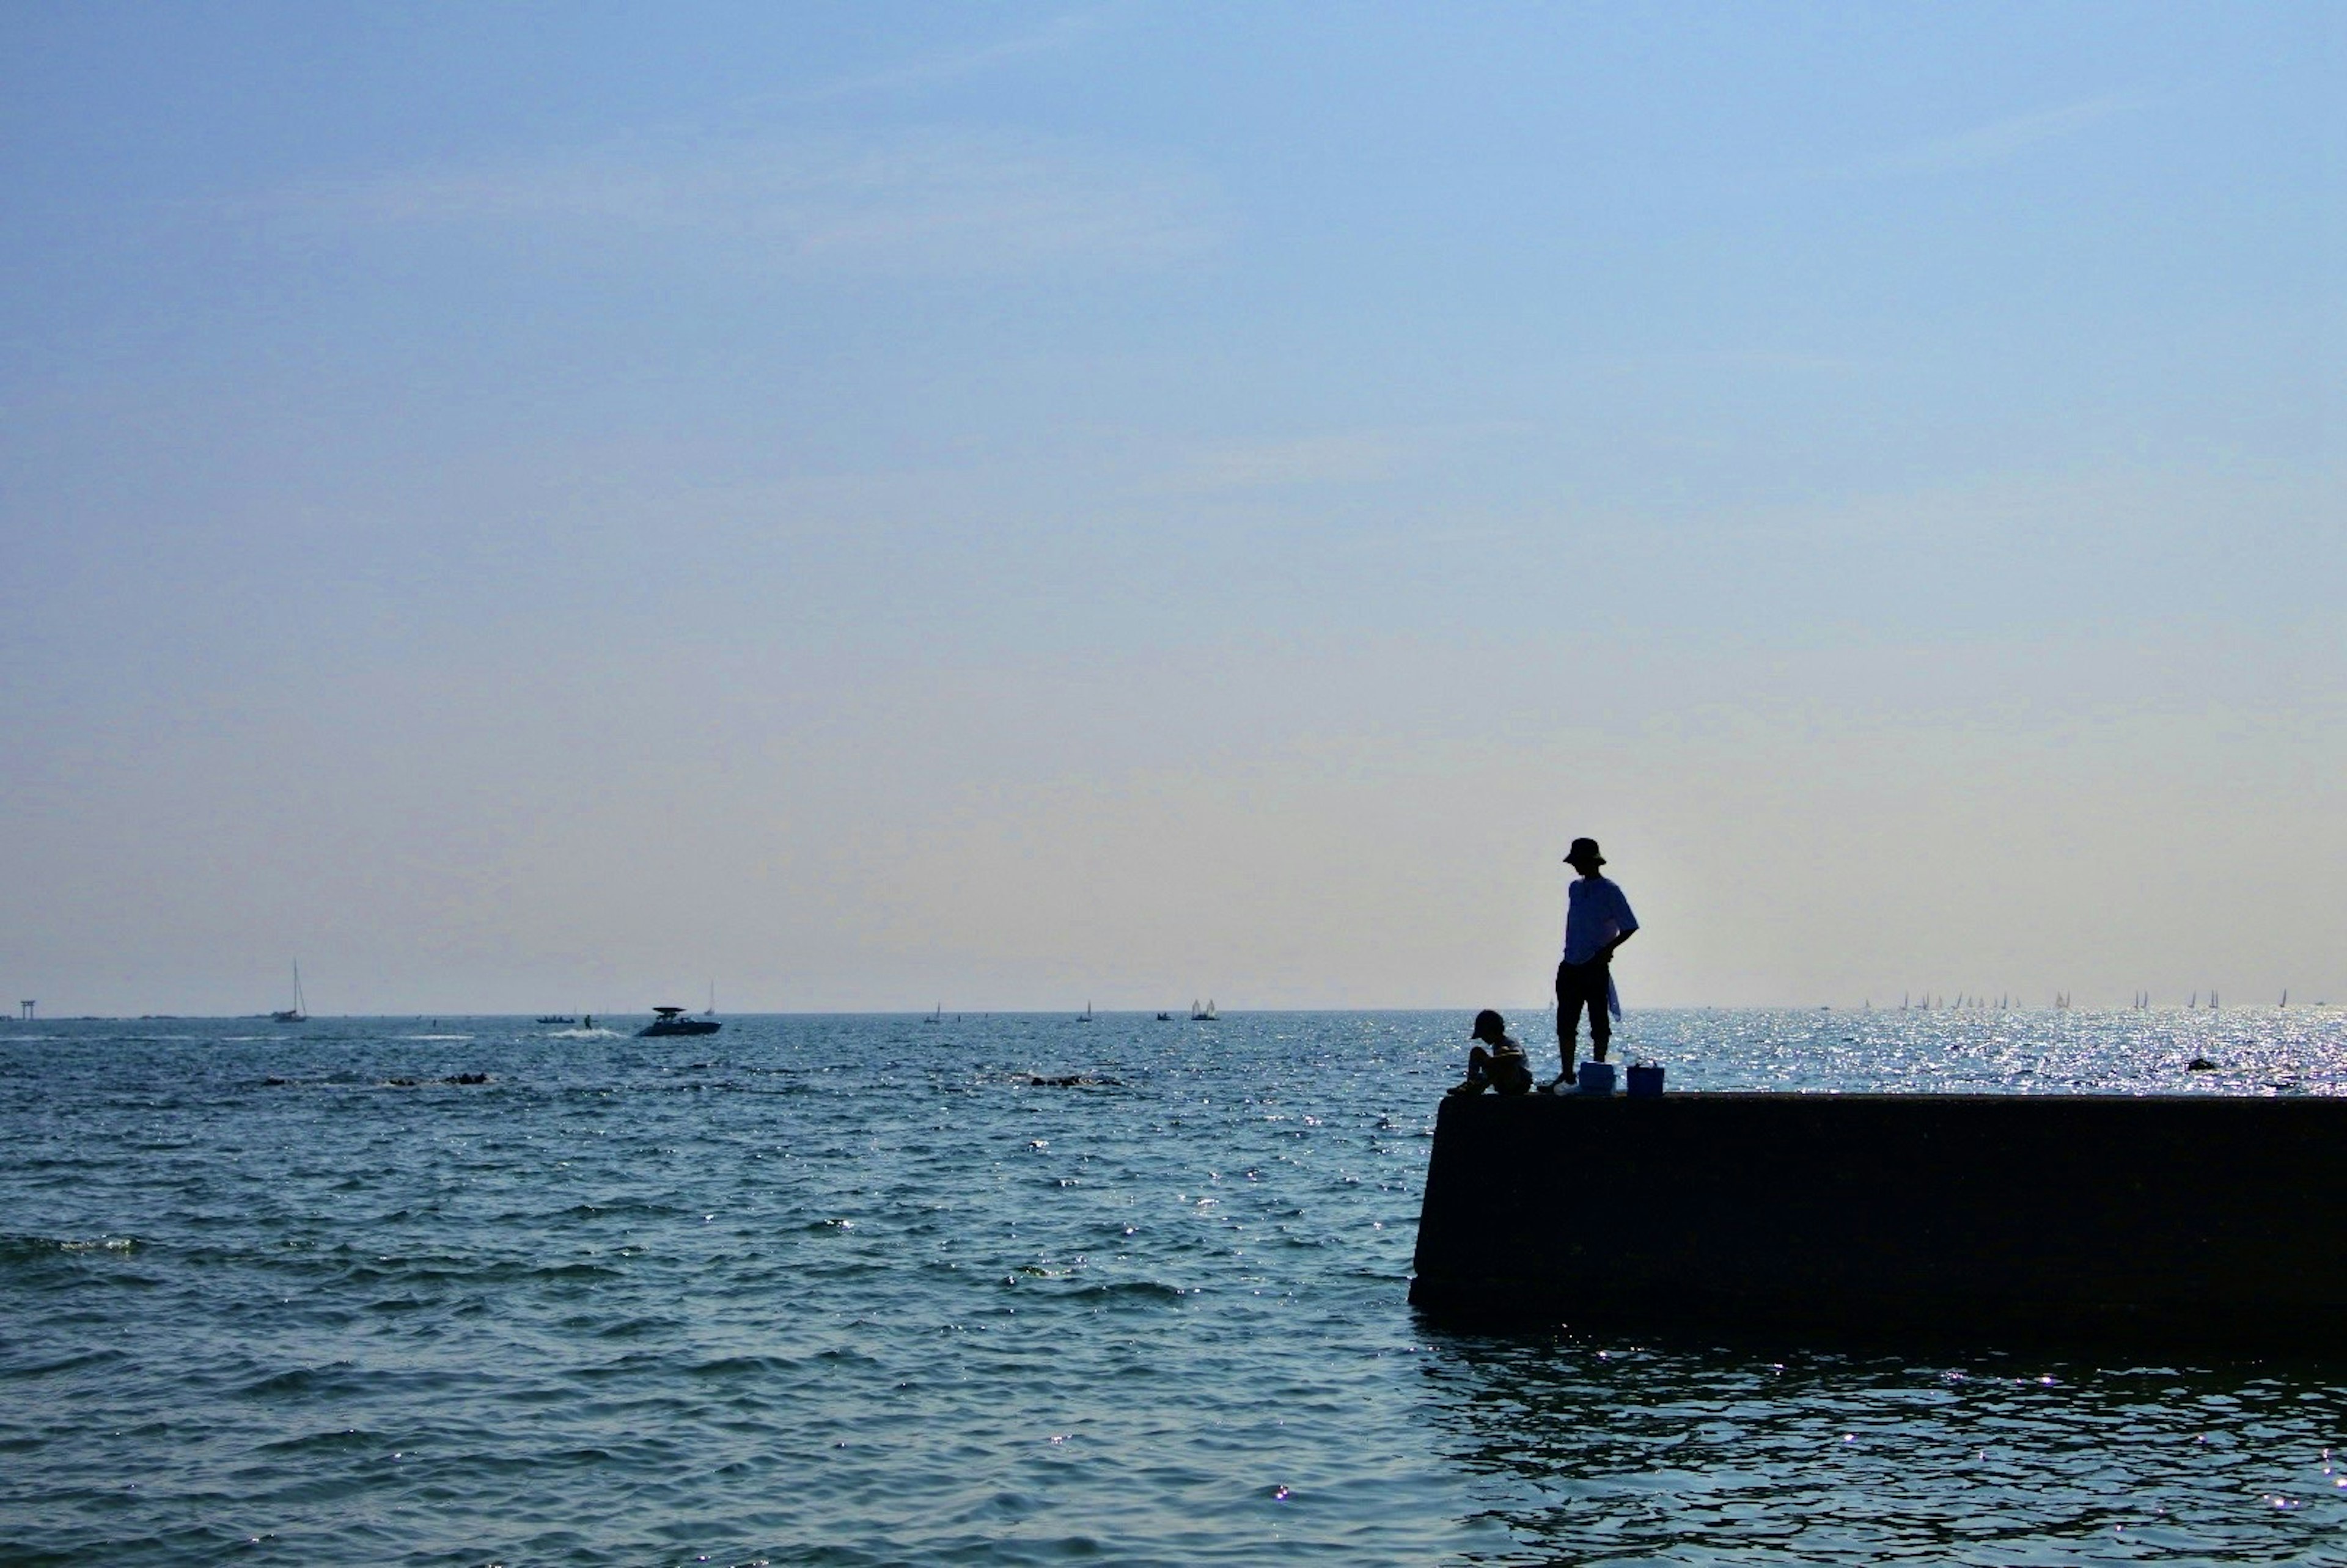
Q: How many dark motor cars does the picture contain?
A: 0